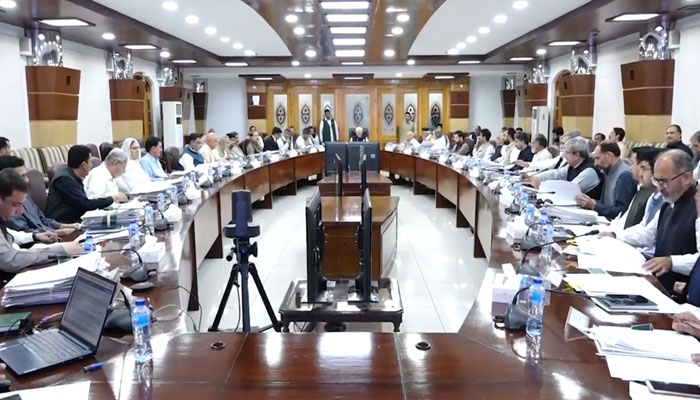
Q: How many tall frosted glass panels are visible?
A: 7